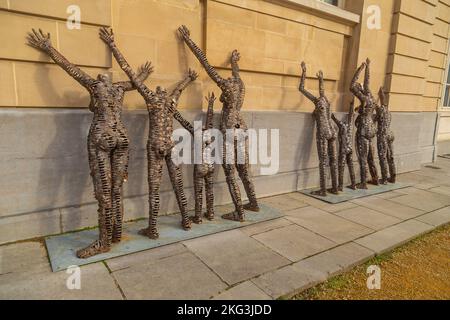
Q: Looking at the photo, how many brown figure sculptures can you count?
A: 8